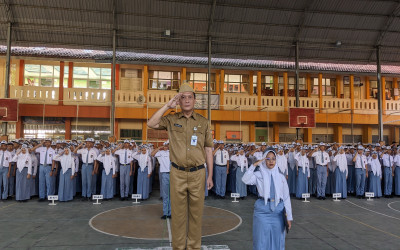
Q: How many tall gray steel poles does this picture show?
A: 5